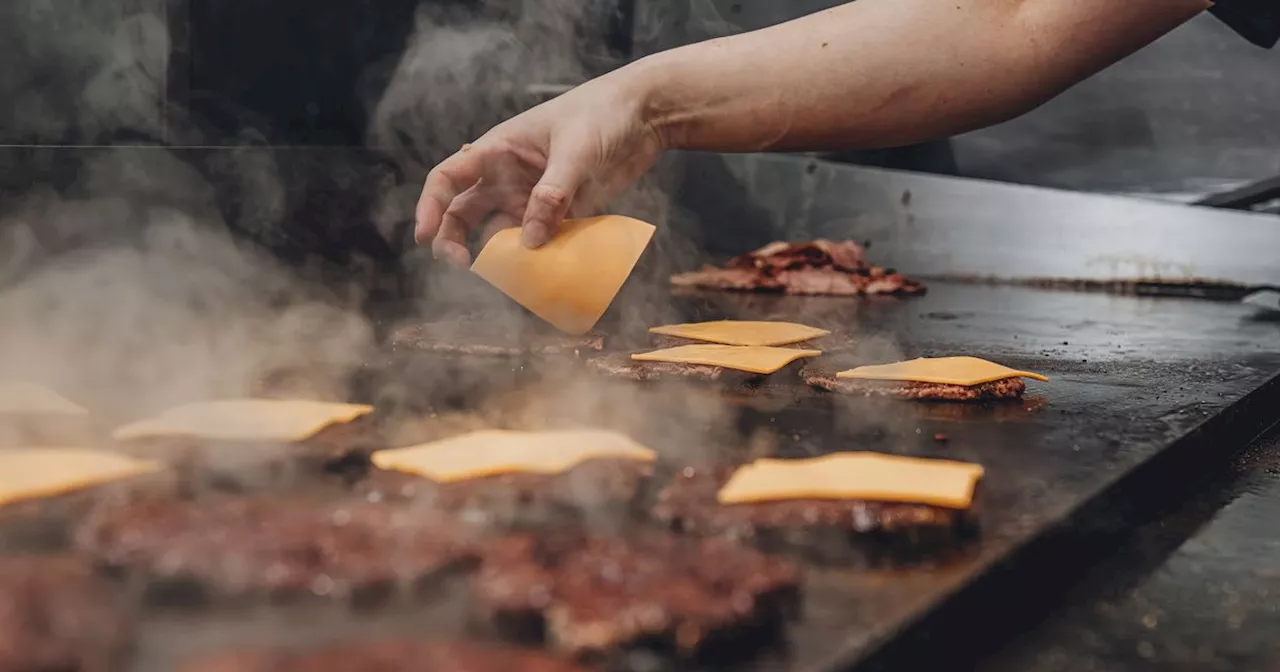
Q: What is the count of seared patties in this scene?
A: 13